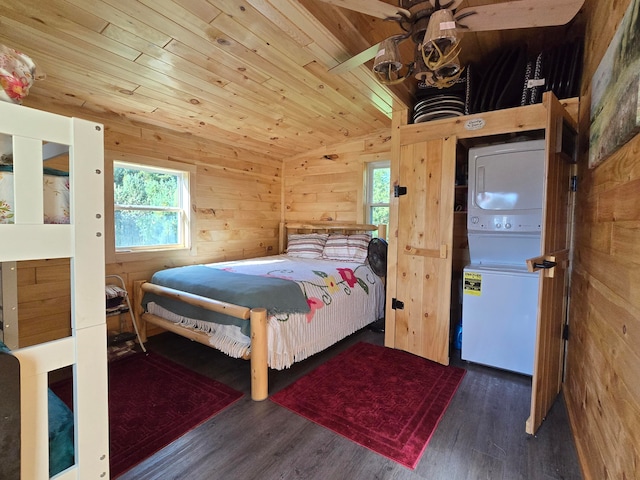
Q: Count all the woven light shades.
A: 3